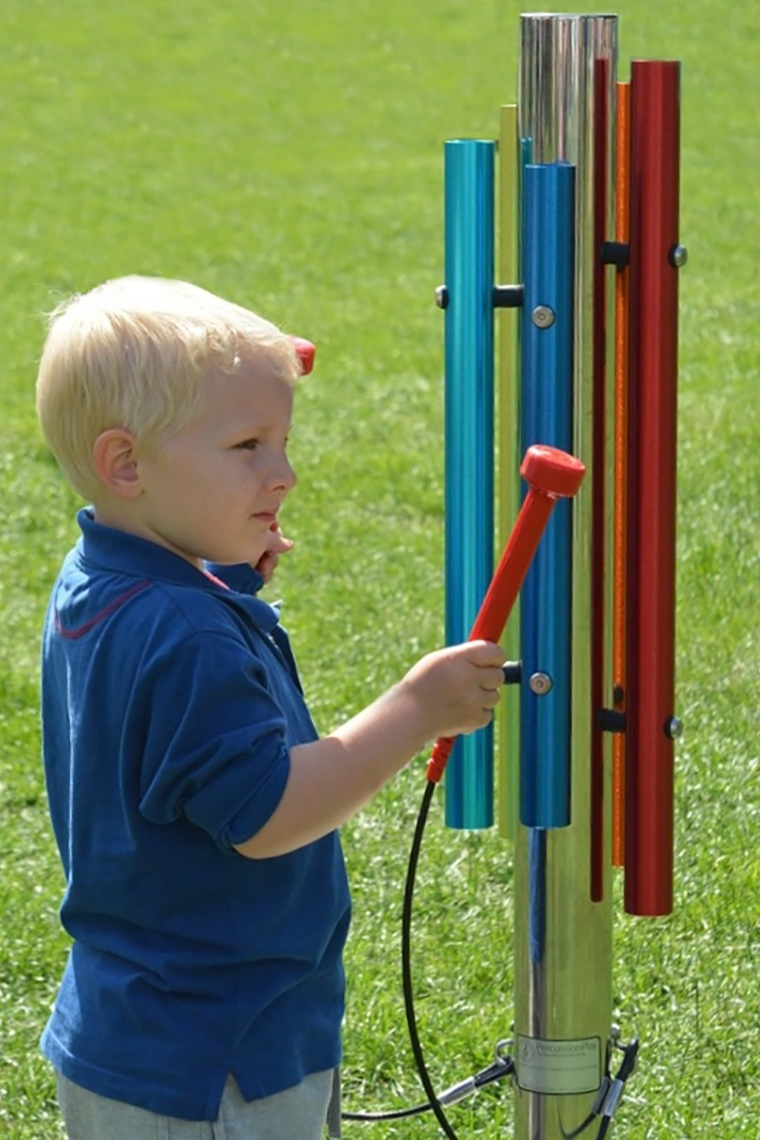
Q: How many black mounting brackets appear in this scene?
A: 4